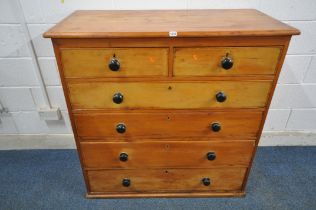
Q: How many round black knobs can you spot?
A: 10